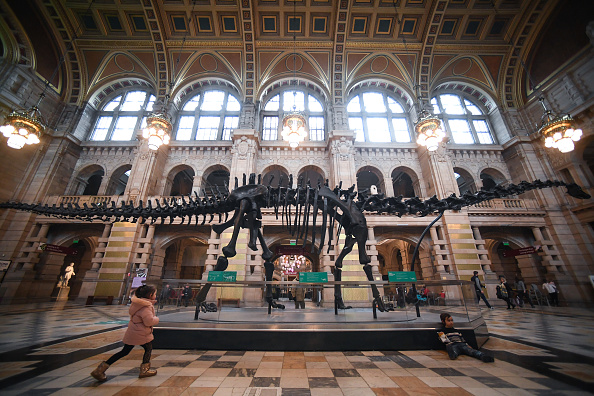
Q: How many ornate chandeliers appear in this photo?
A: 5